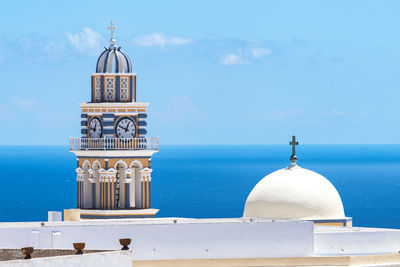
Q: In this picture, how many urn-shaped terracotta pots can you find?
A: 3